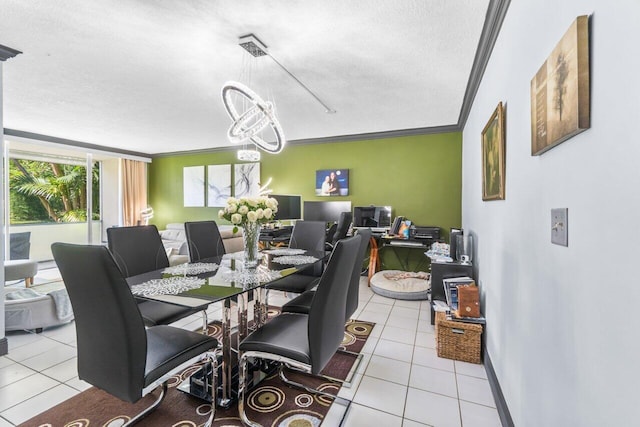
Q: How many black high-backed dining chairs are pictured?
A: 6